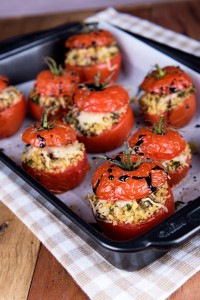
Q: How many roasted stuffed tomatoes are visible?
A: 8